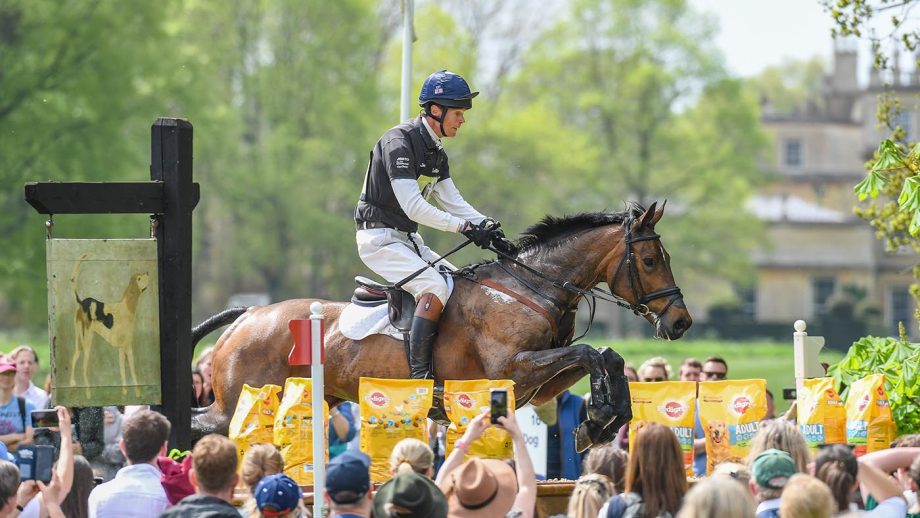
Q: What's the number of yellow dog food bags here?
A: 8